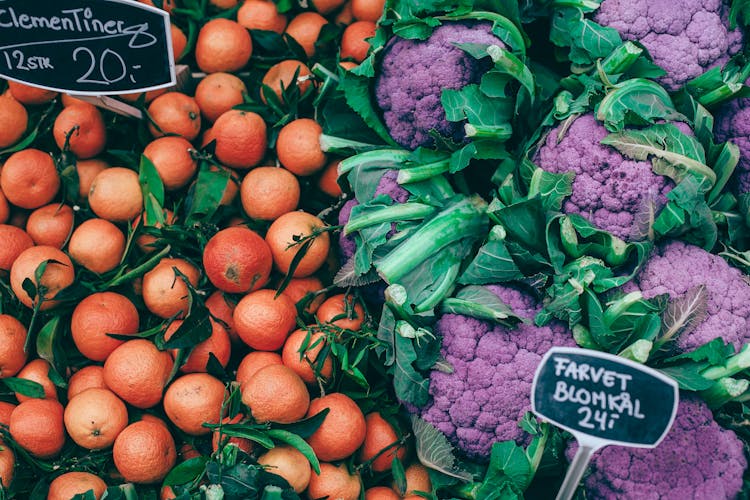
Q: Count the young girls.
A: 0